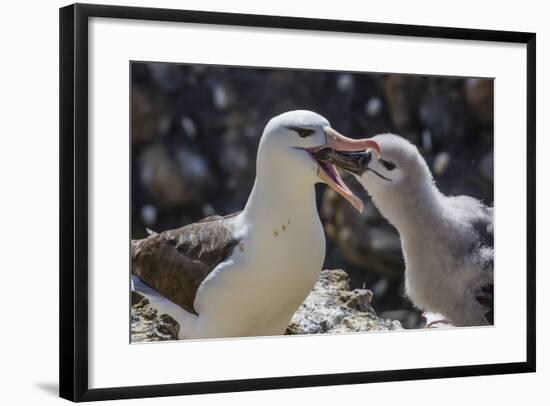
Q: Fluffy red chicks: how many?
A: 0